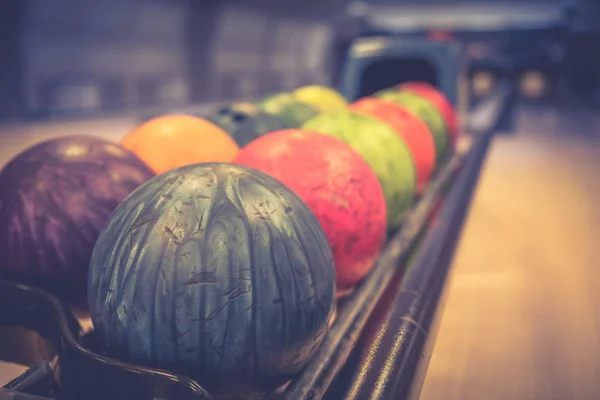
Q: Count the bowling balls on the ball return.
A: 11